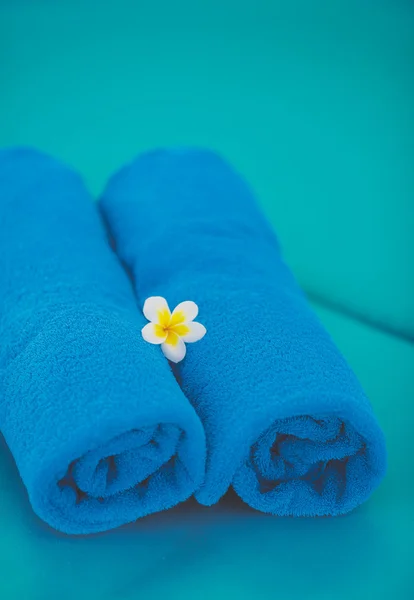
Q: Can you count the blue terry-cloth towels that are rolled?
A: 2